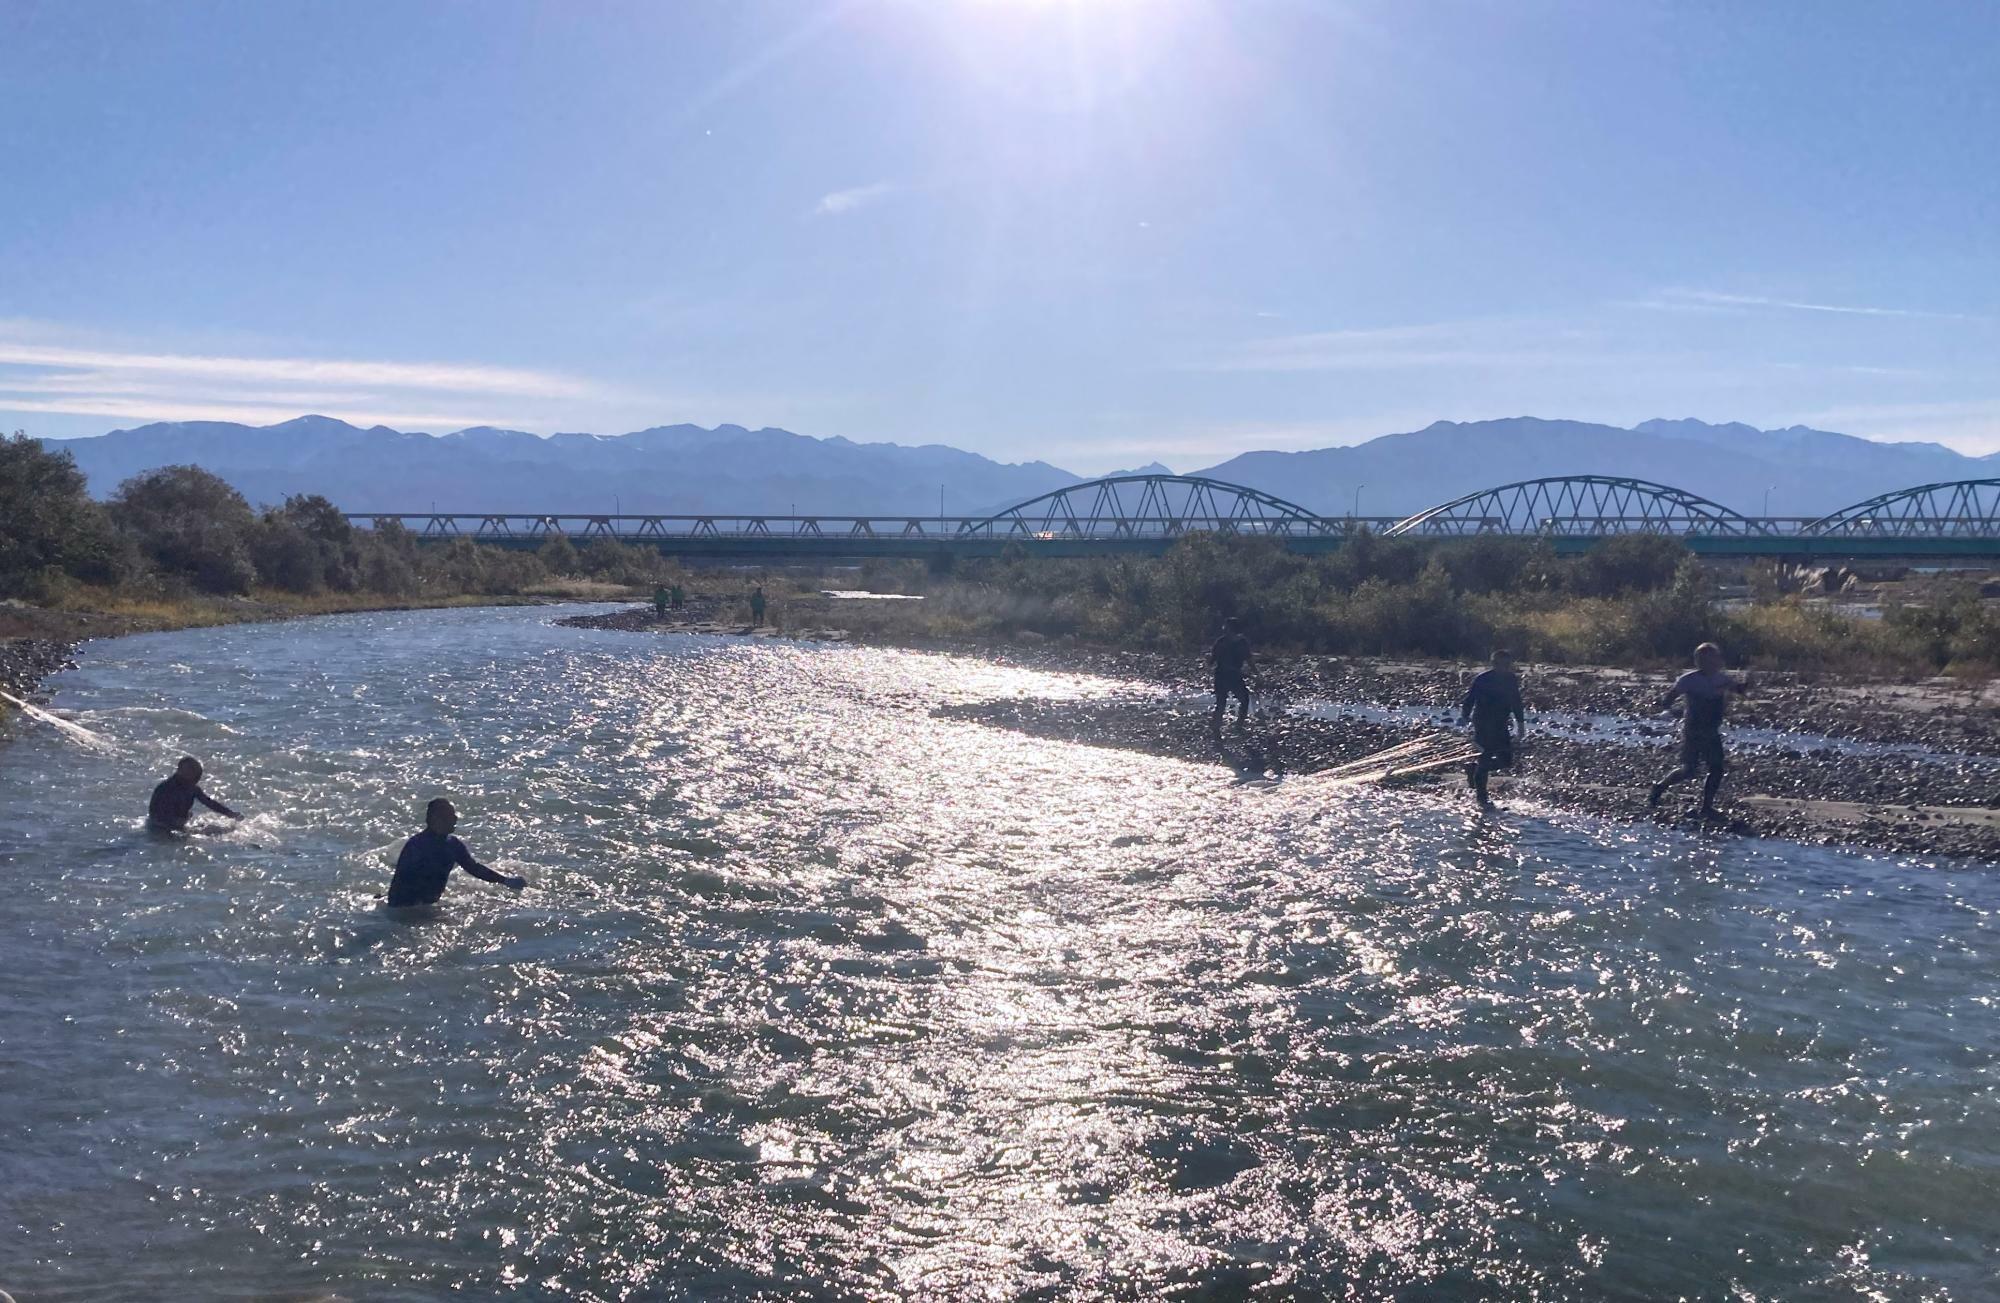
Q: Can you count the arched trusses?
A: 3